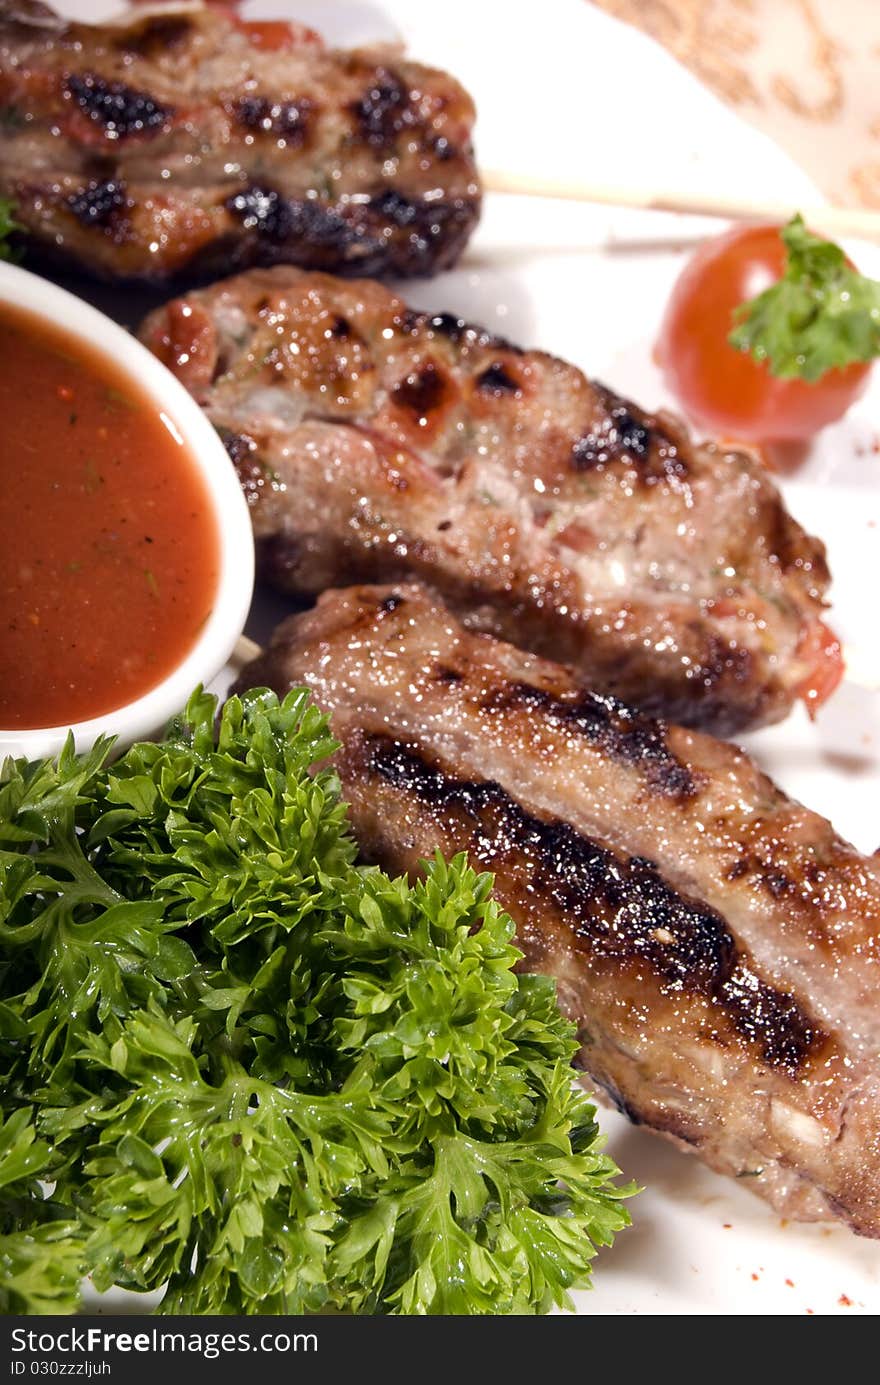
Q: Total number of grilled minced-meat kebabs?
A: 3